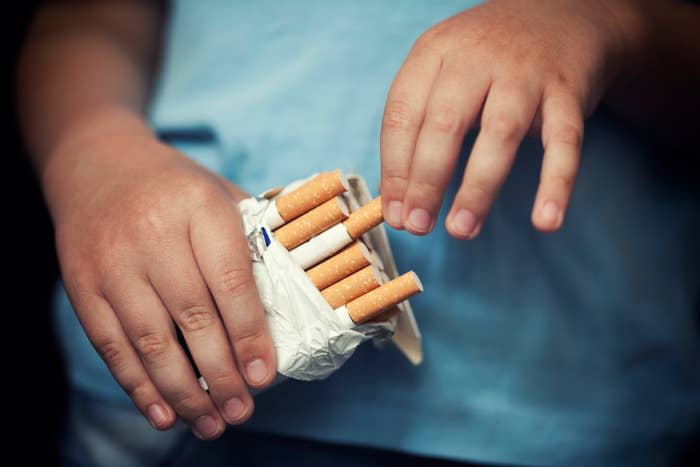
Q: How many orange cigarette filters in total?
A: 6